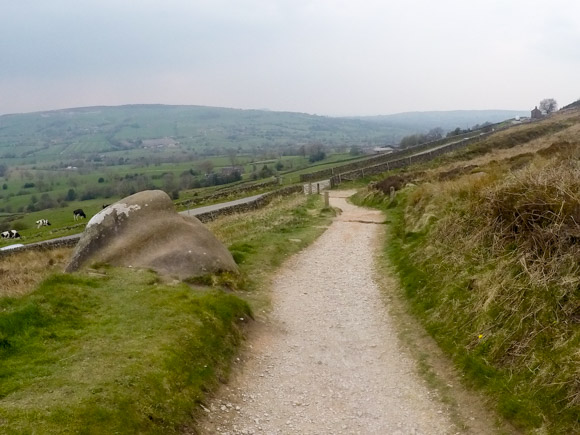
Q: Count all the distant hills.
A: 2